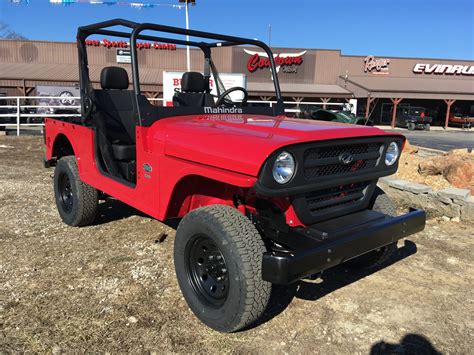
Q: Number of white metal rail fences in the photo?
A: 1